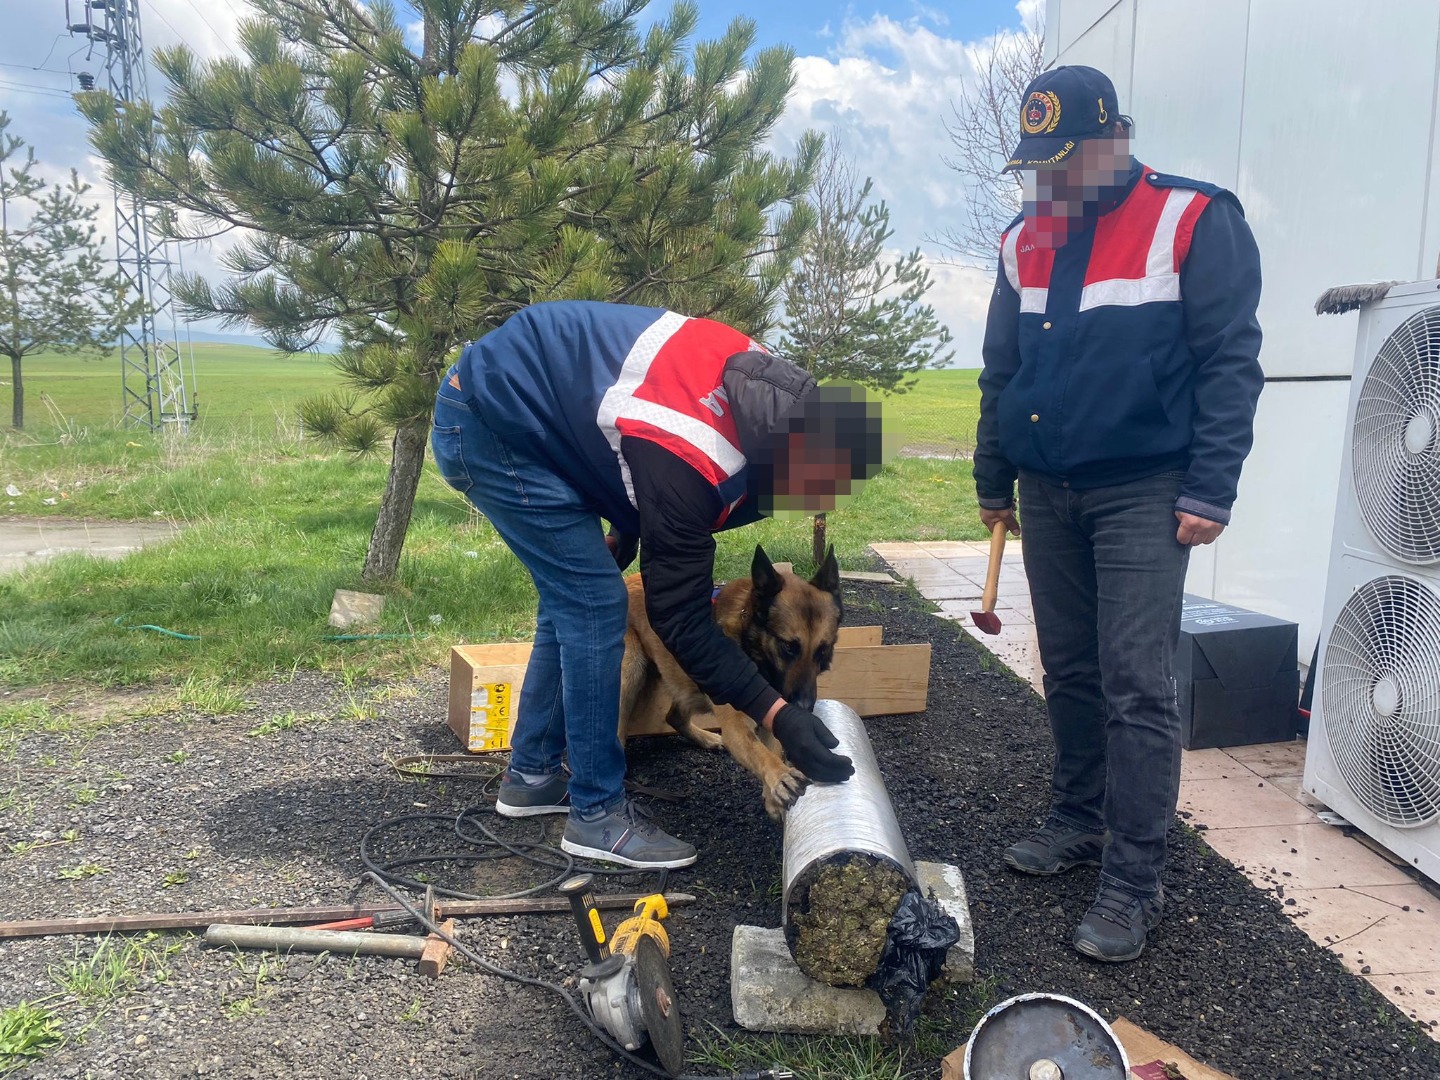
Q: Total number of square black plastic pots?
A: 0